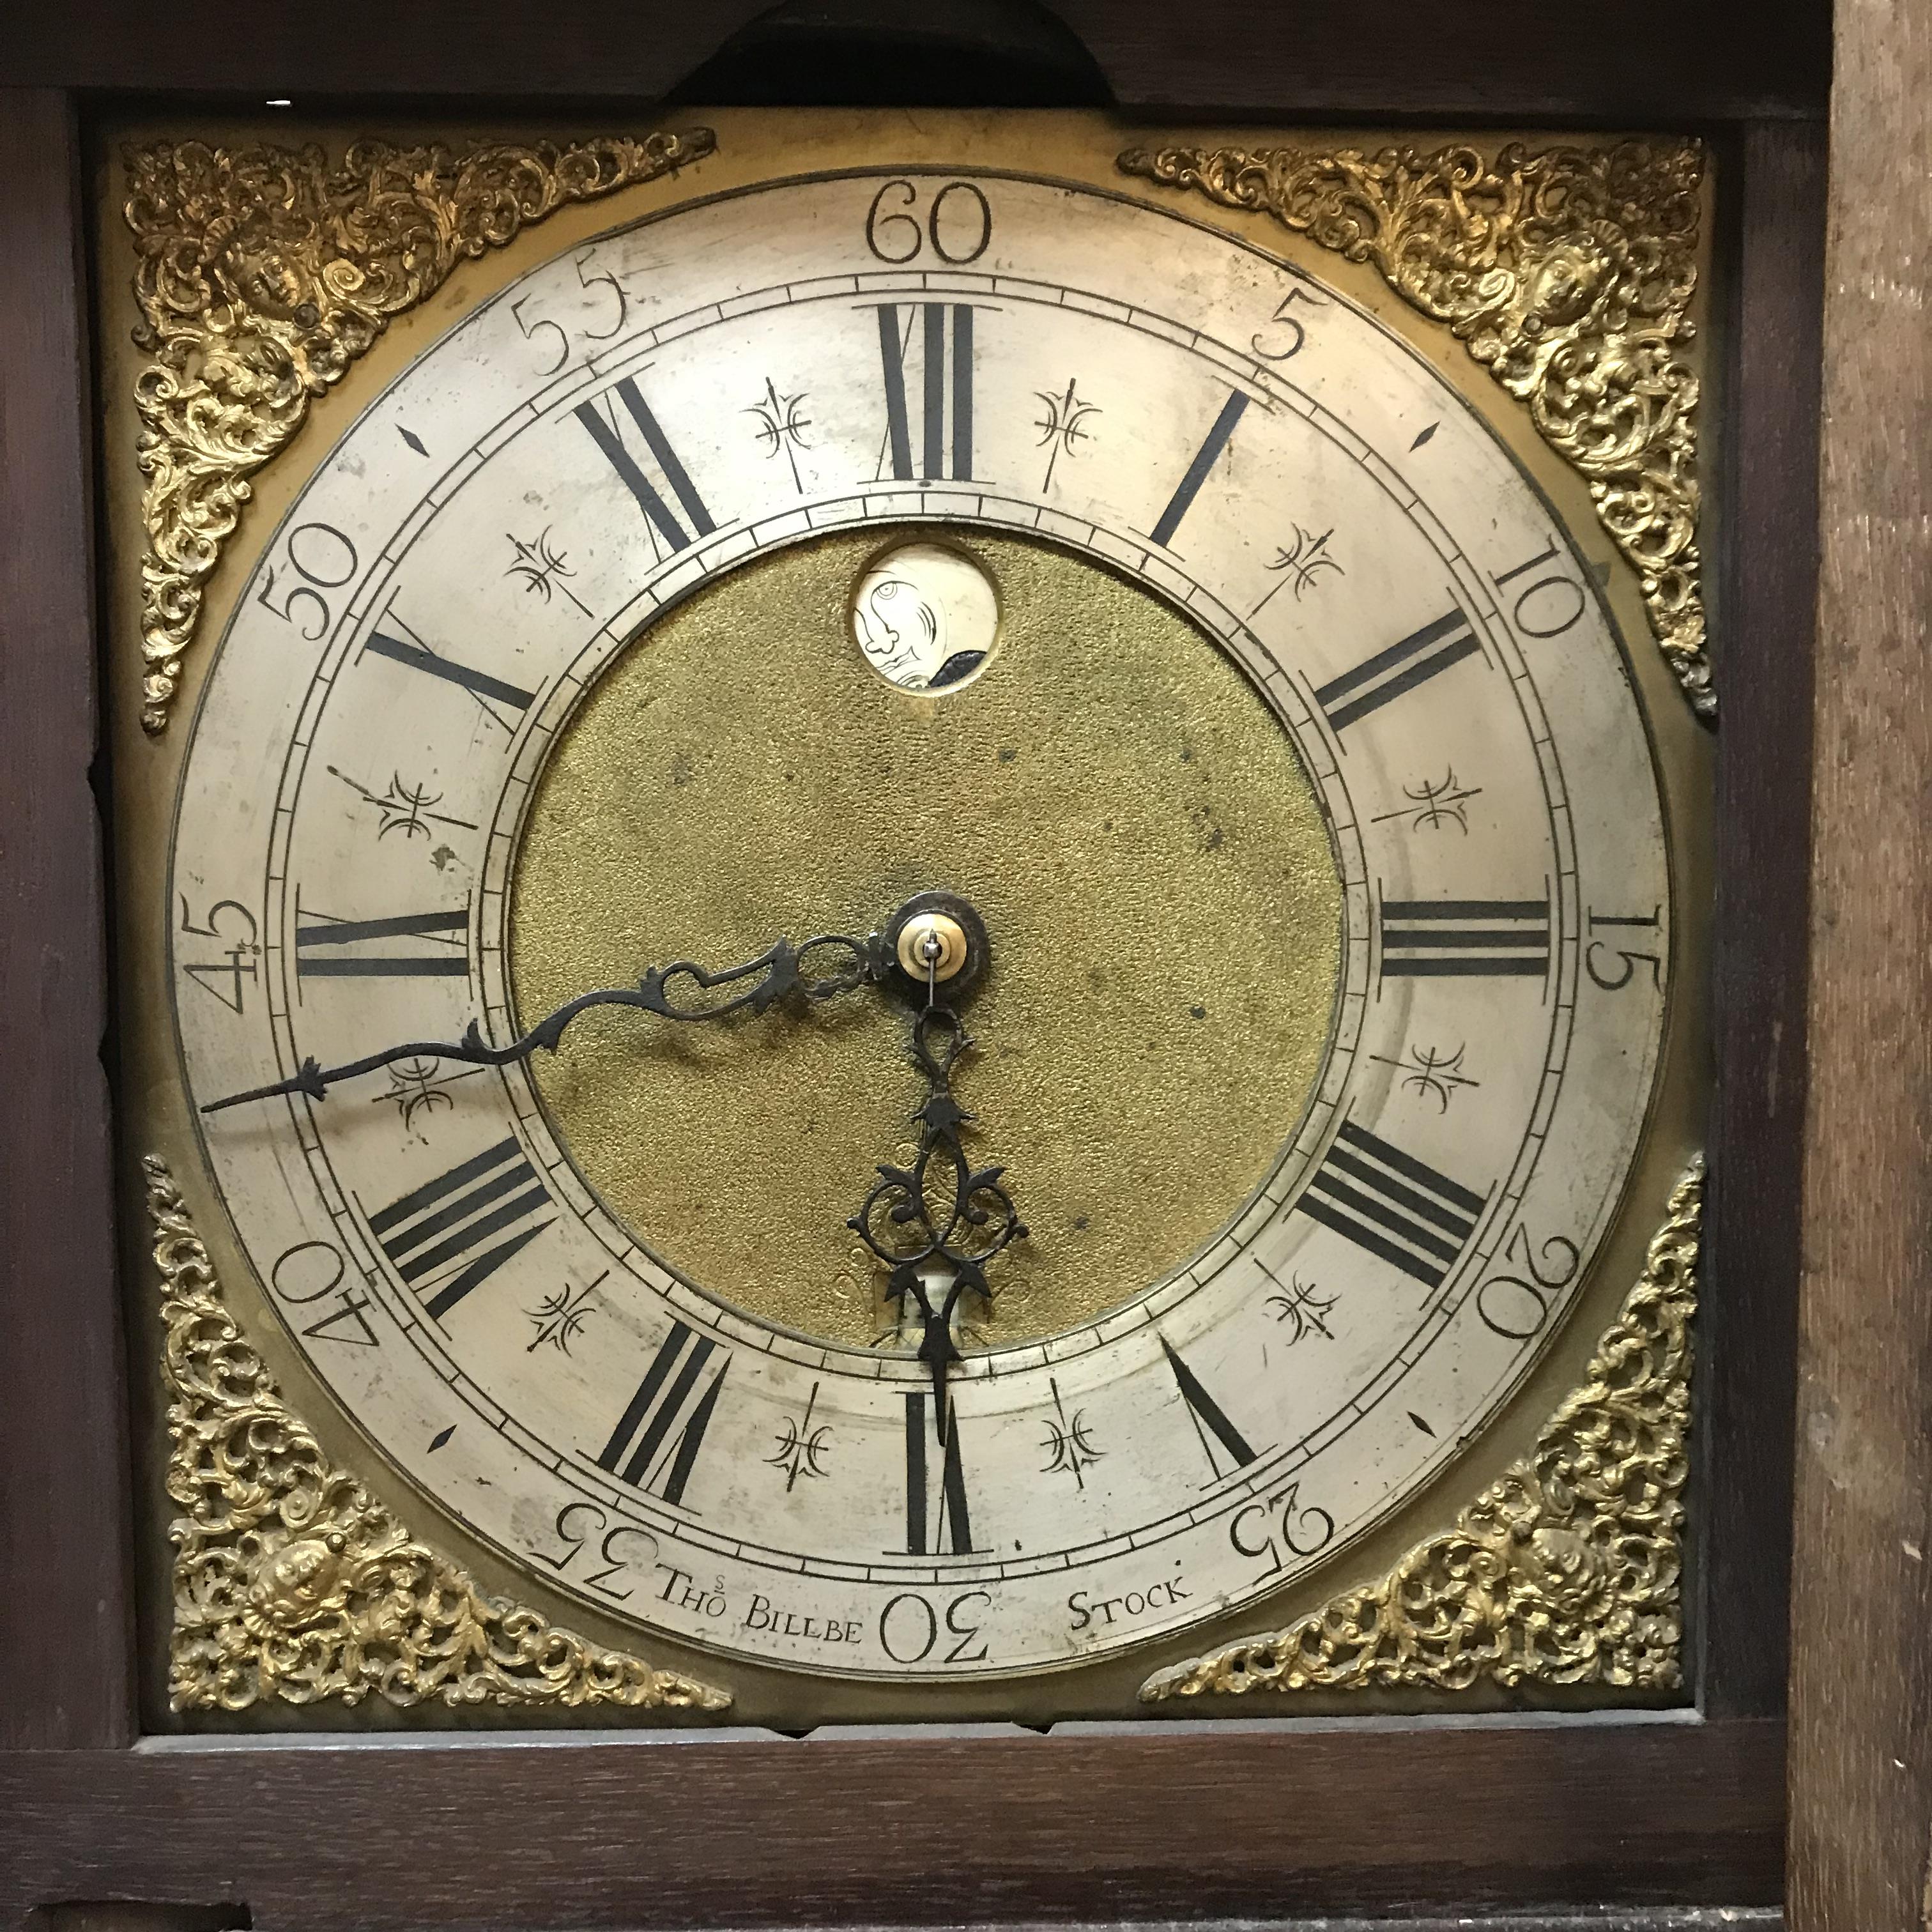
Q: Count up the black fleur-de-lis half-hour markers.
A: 12